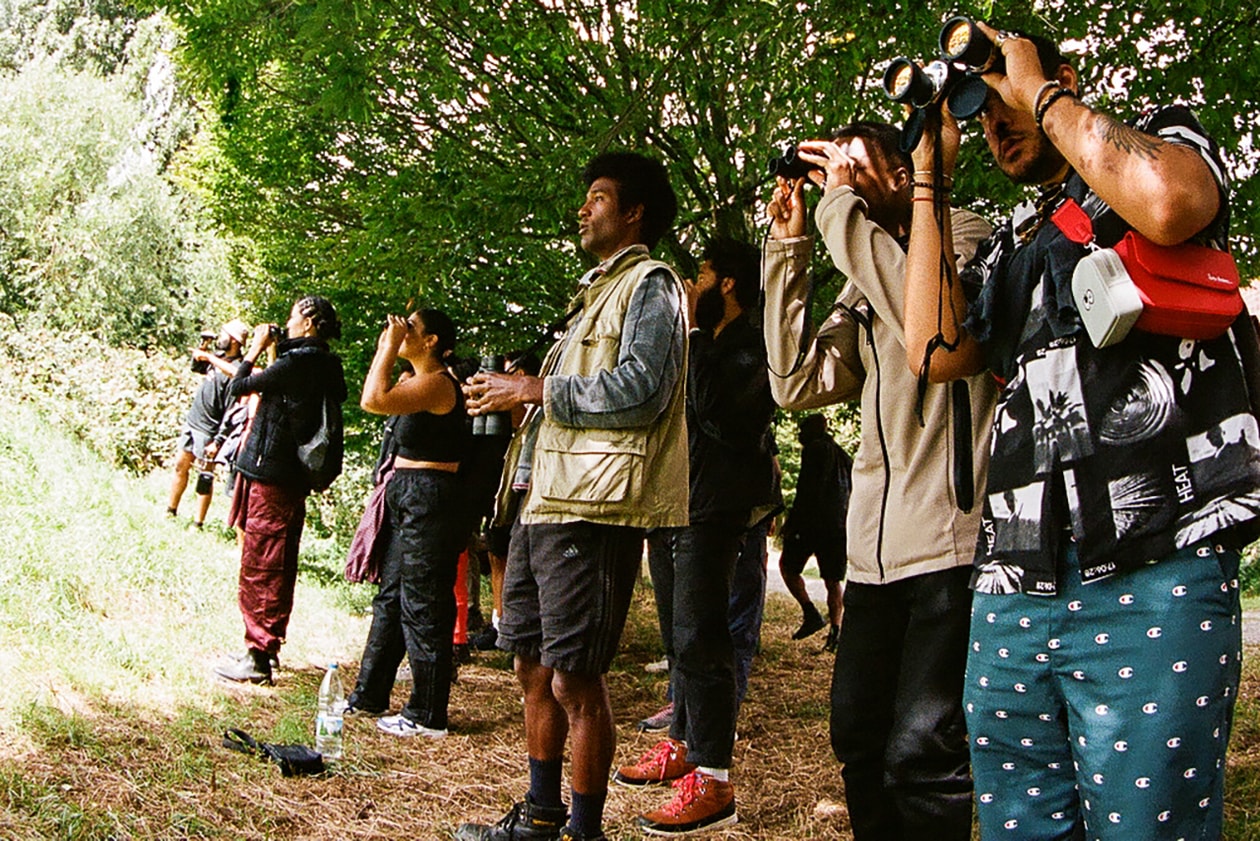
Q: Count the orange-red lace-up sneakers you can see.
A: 2